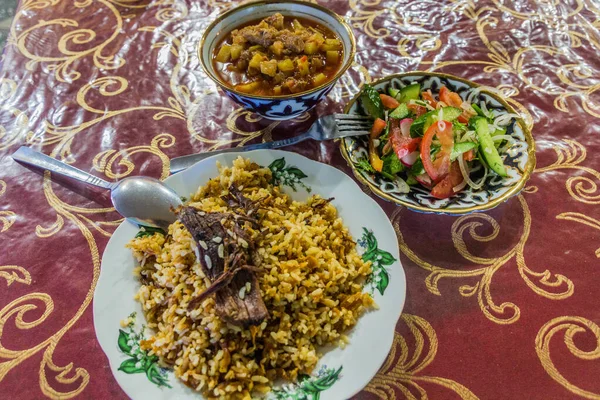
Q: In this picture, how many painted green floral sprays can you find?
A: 5